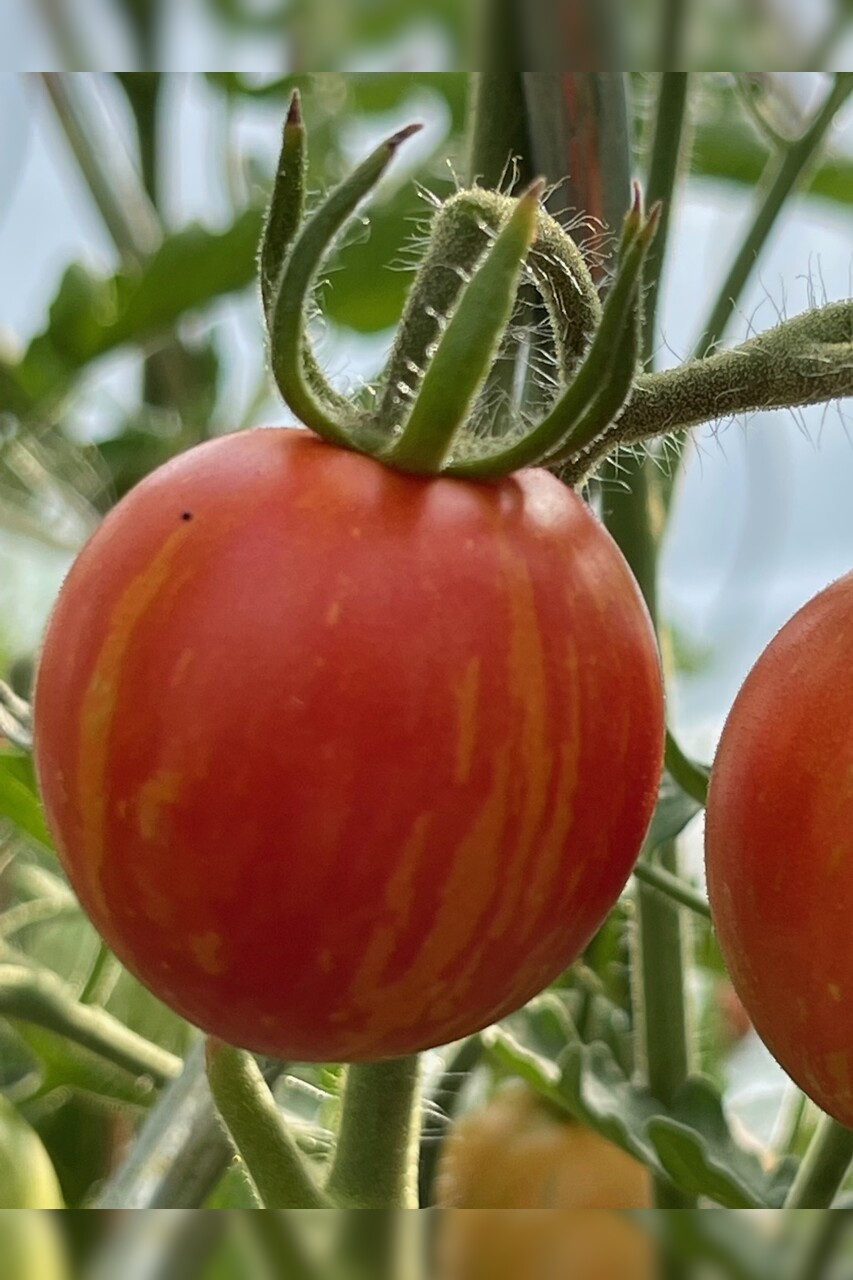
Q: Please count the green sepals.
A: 5